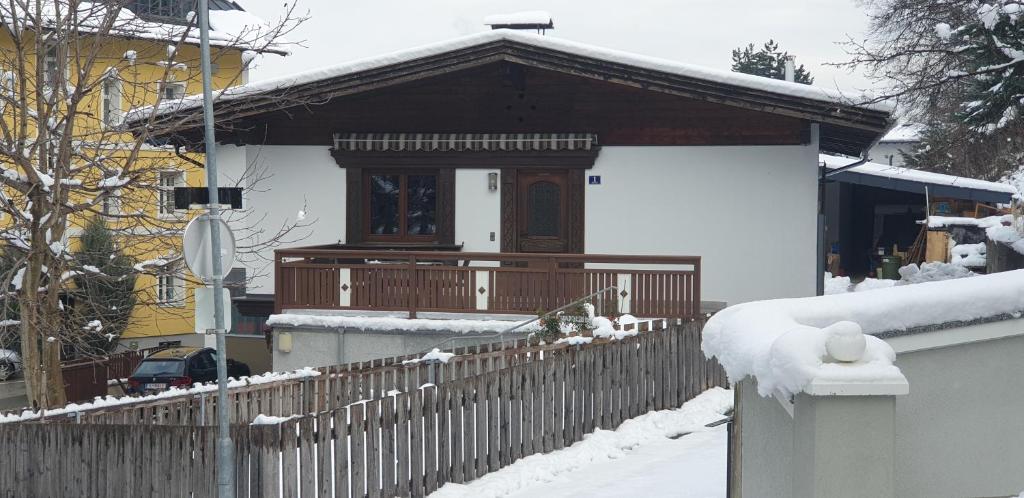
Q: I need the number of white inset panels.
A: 3